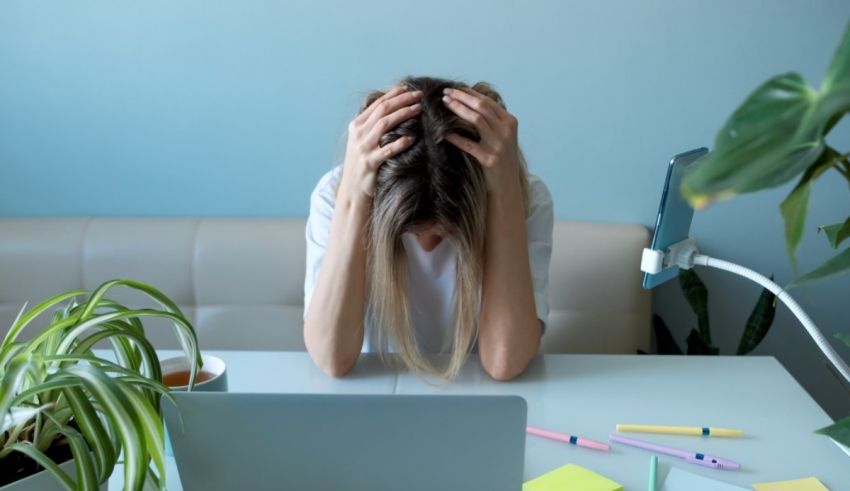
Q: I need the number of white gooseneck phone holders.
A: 1